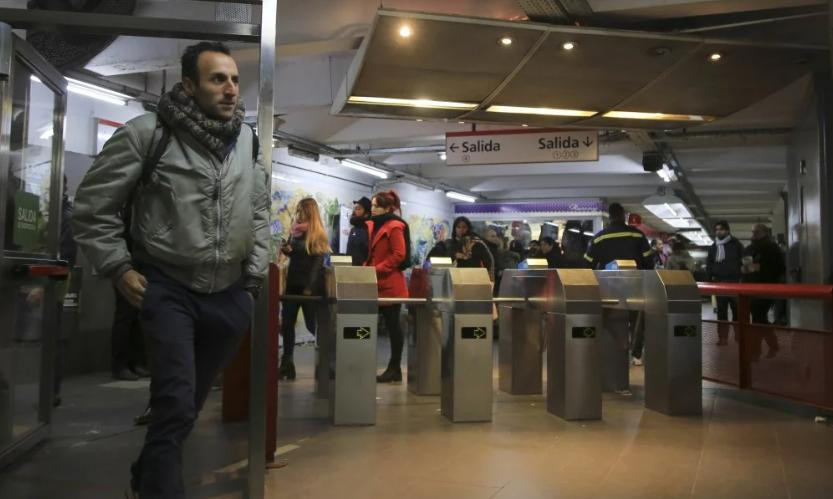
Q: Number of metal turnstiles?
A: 4